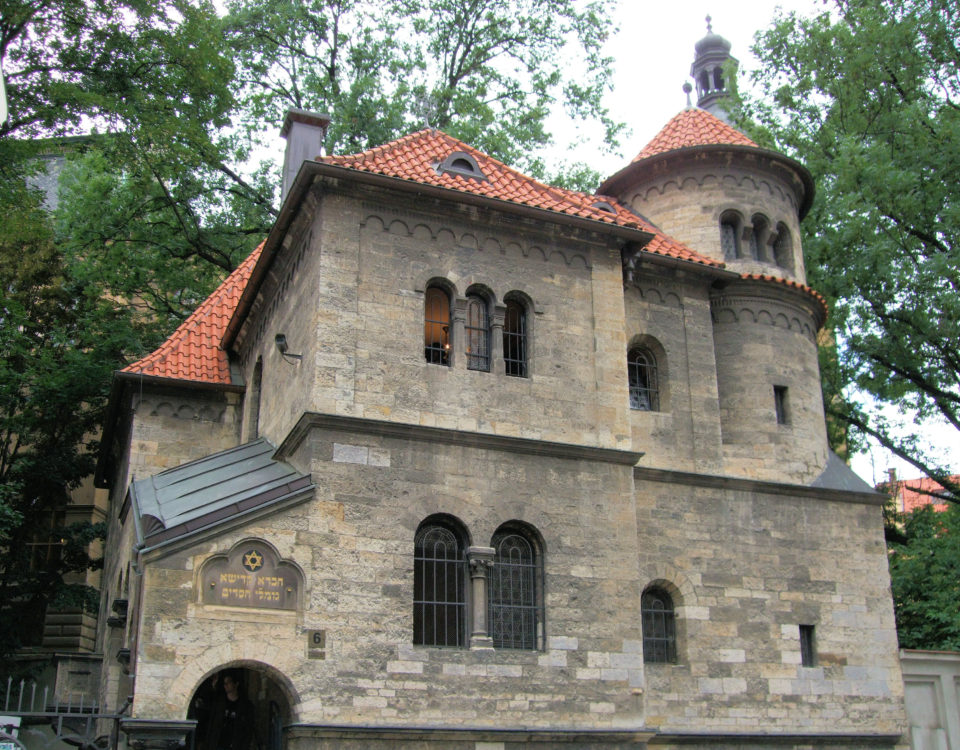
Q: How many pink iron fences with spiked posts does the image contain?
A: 0